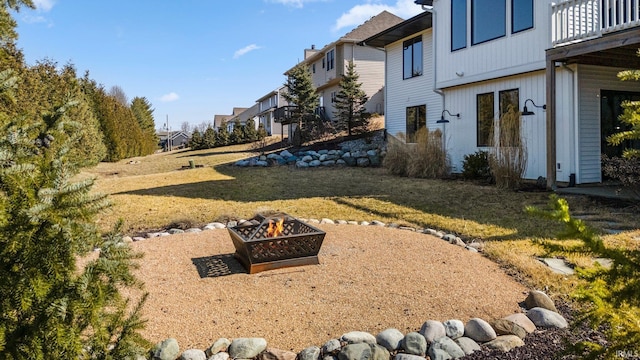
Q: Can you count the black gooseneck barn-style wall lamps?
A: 2